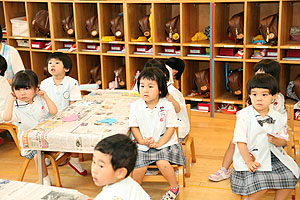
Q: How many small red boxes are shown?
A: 11